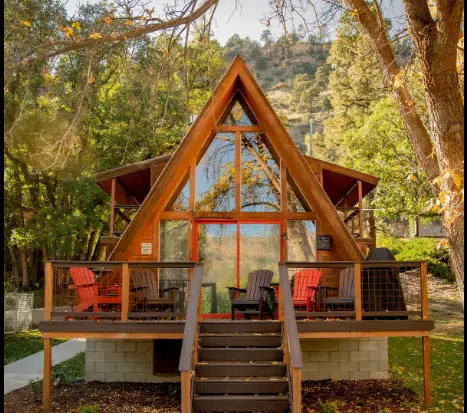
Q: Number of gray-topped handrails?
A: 2